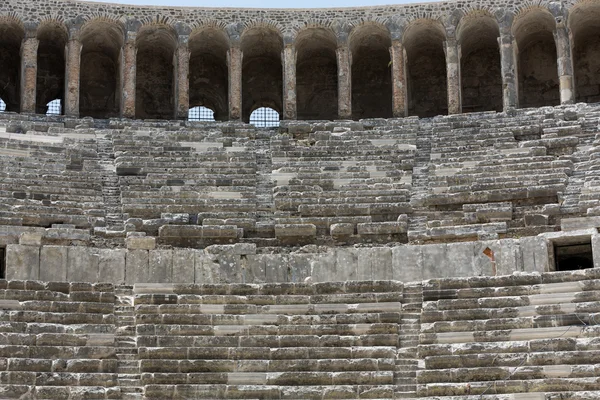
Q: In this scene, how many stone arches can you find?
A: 12